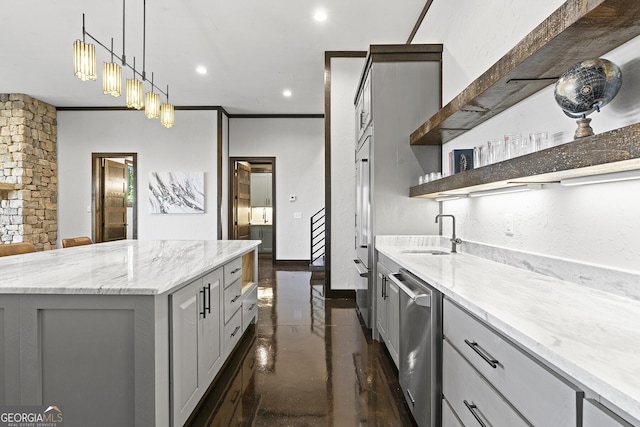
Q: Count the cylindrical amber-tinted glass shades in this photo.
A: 5